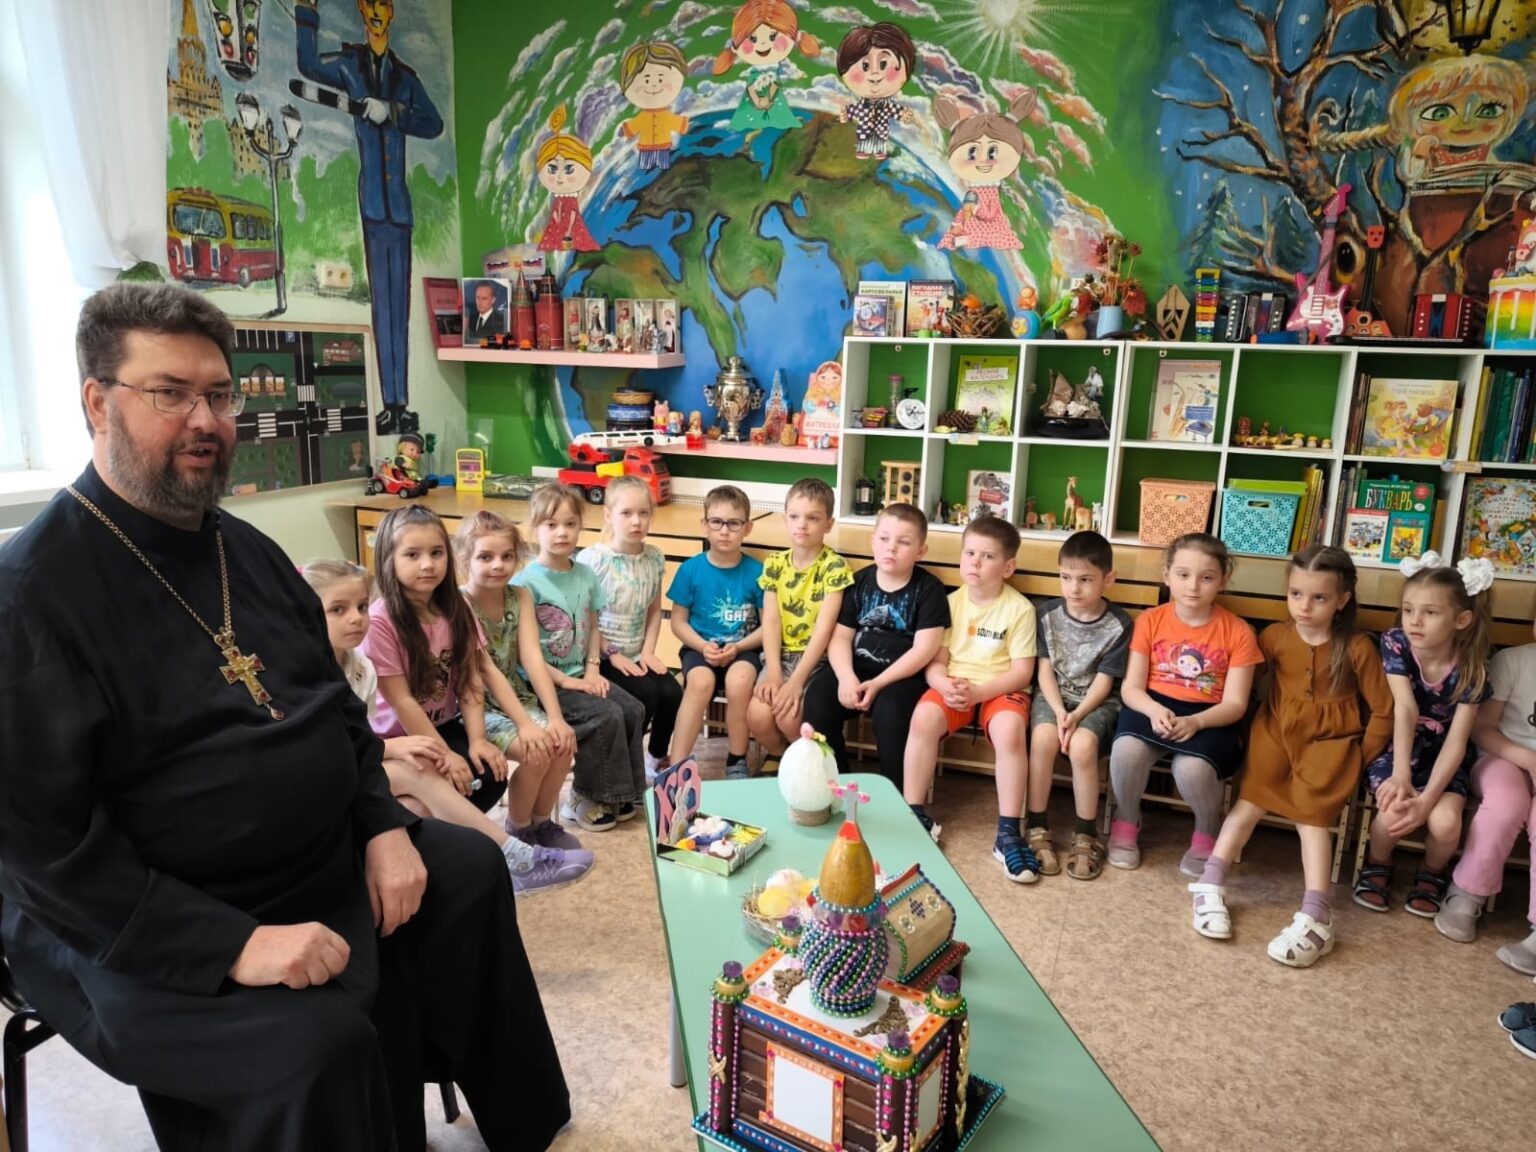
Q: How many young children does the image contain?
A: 14